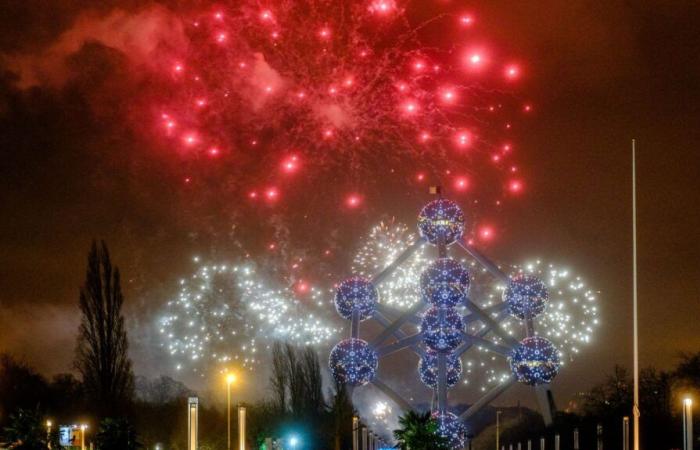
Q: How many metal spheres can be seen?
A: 9